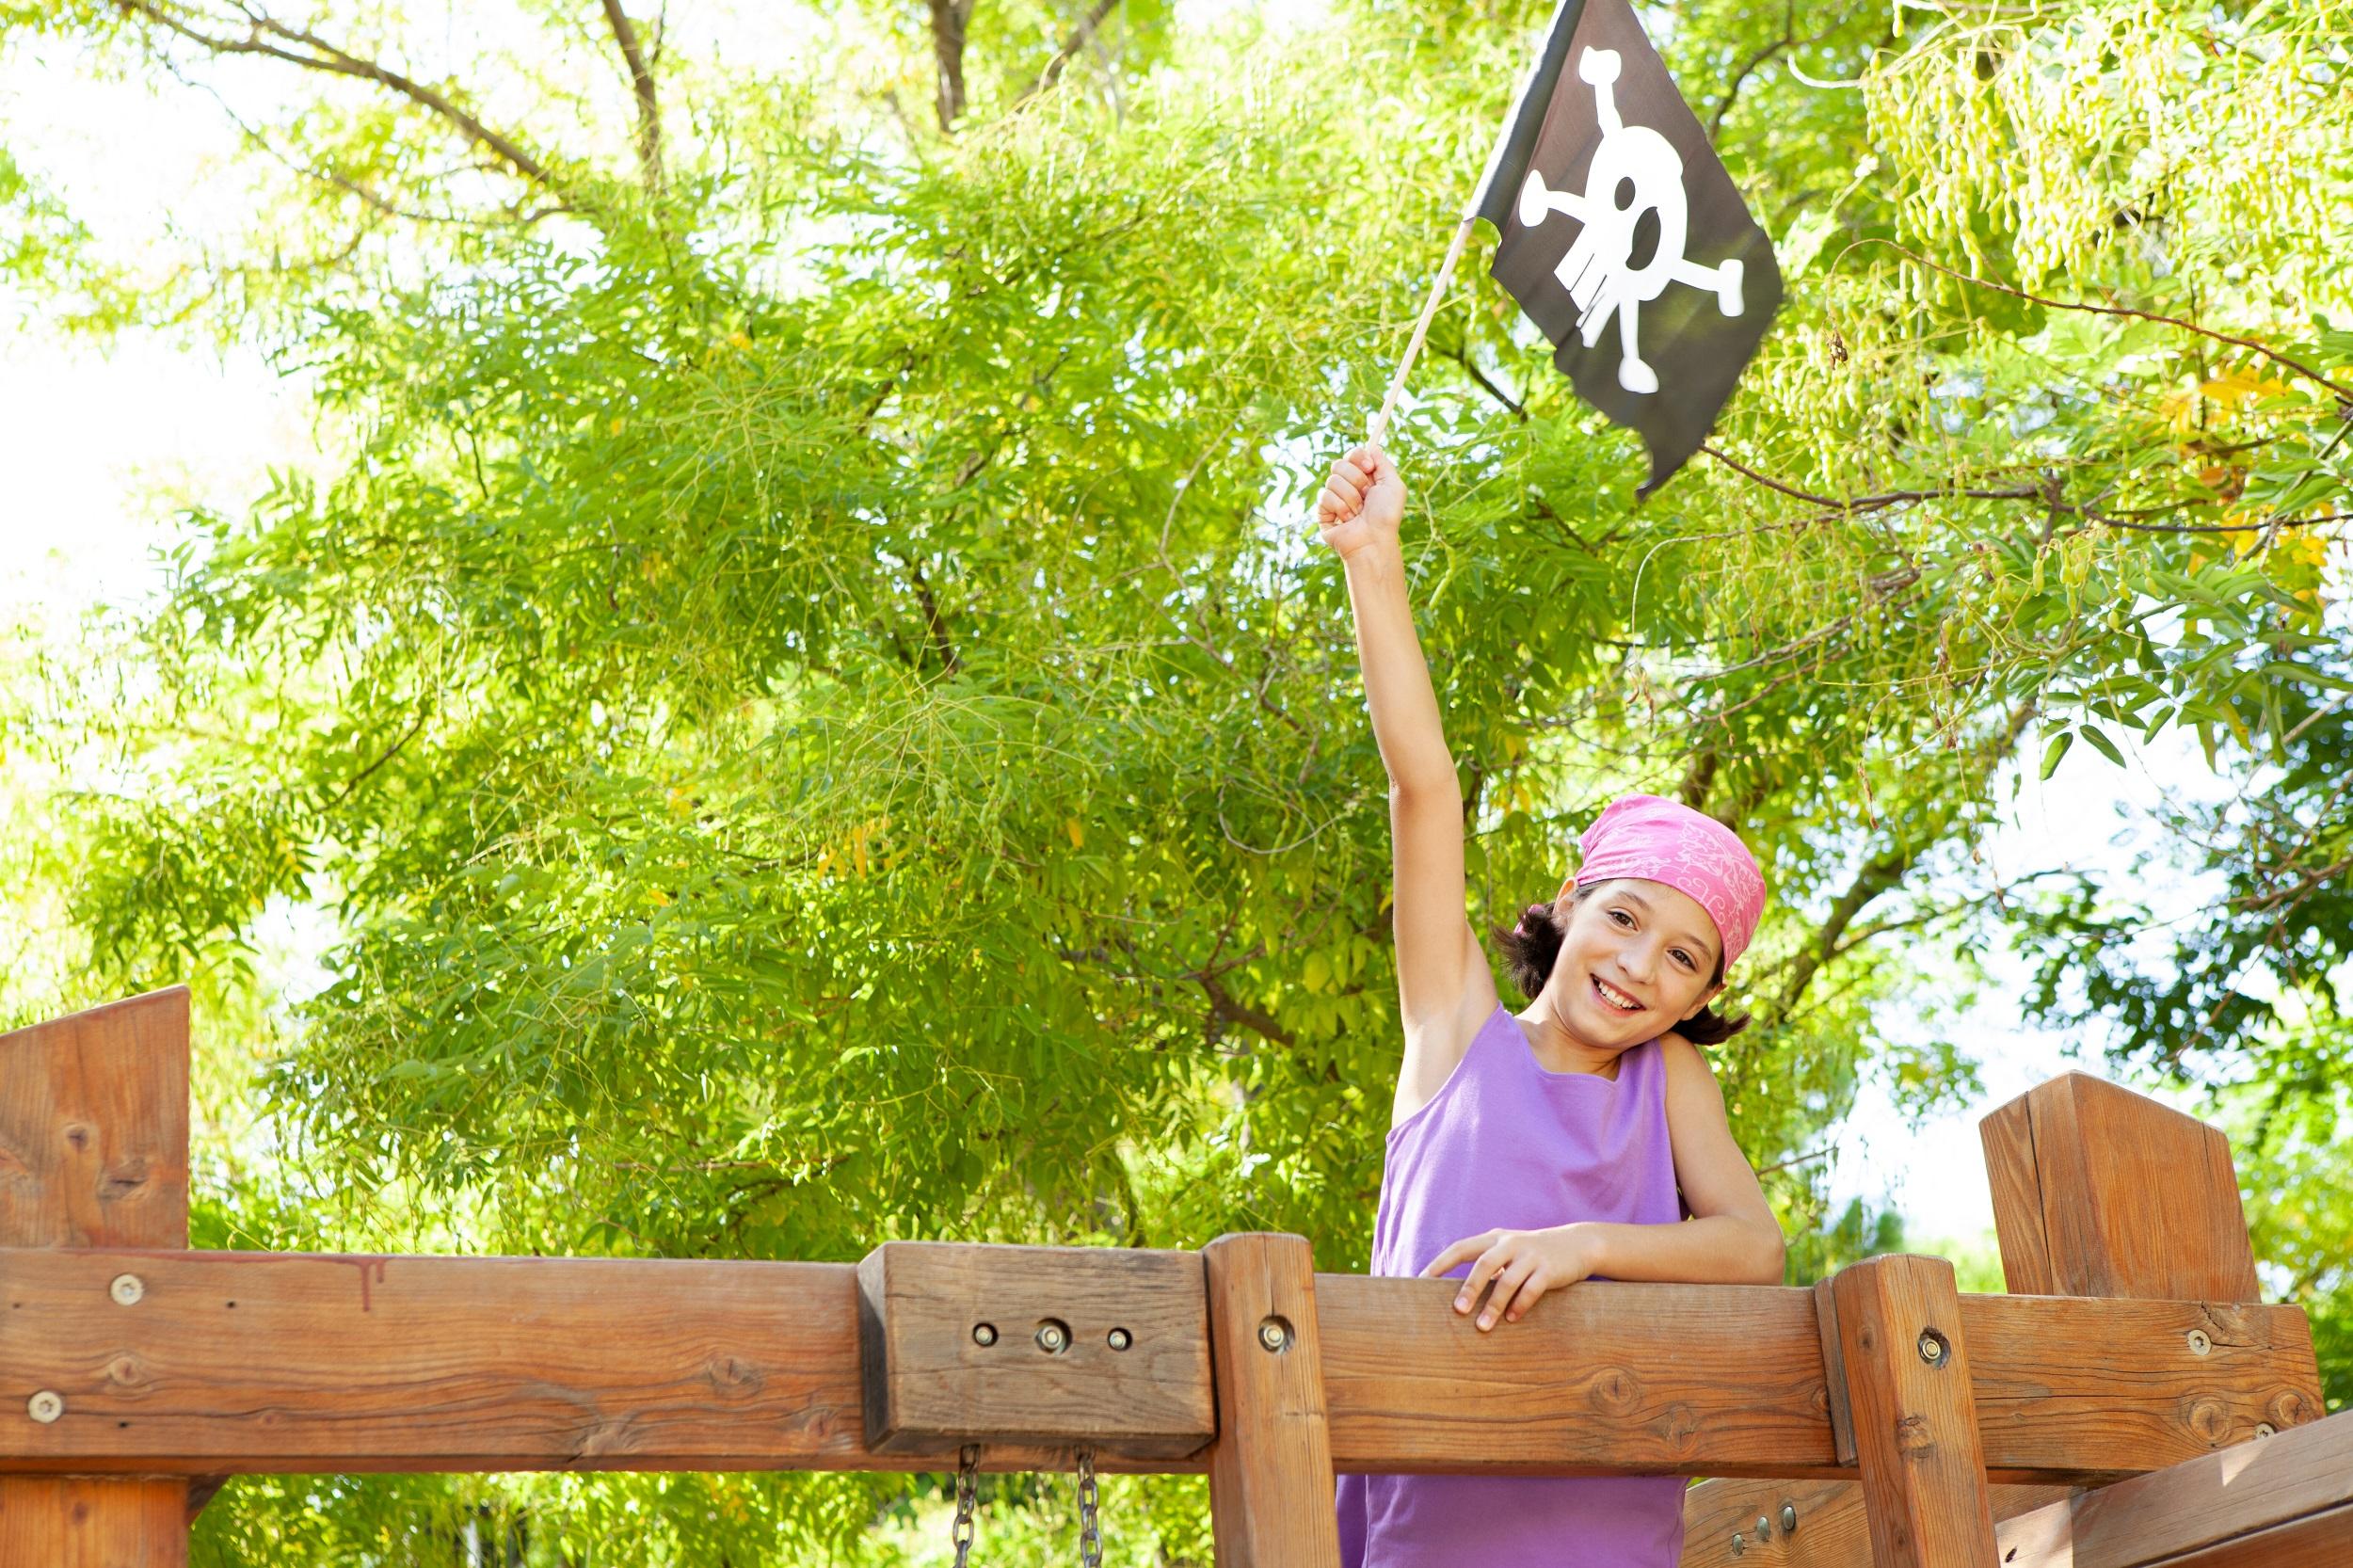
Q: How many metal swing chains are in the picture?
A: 2